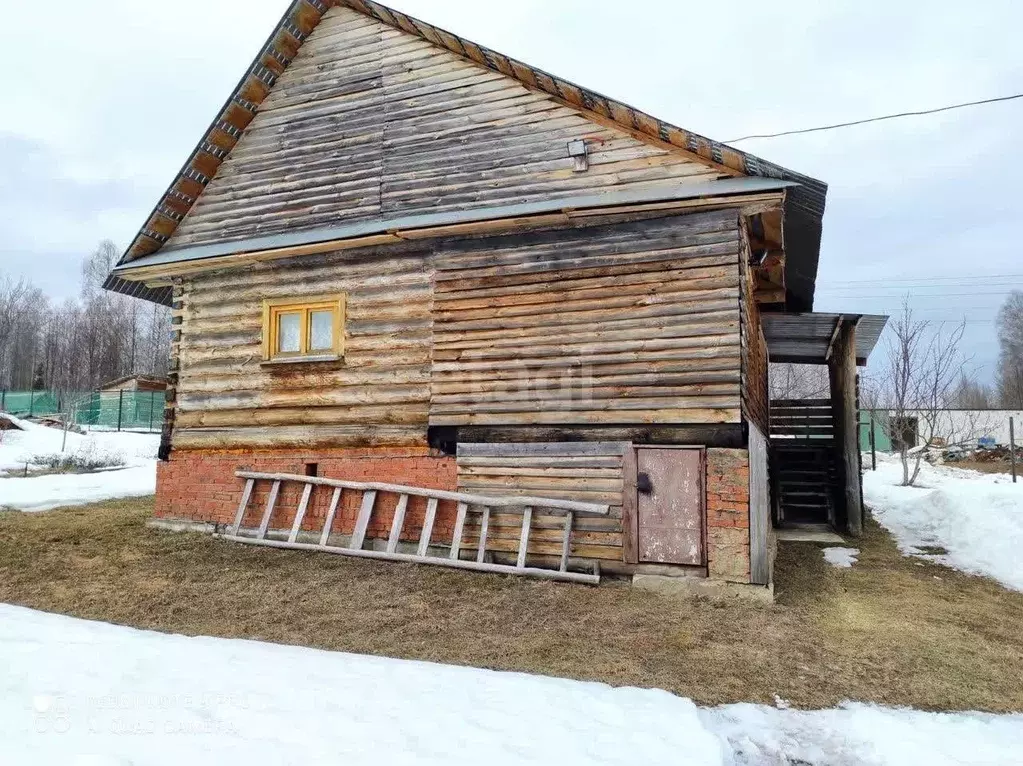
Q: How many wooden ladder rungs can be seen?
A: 11